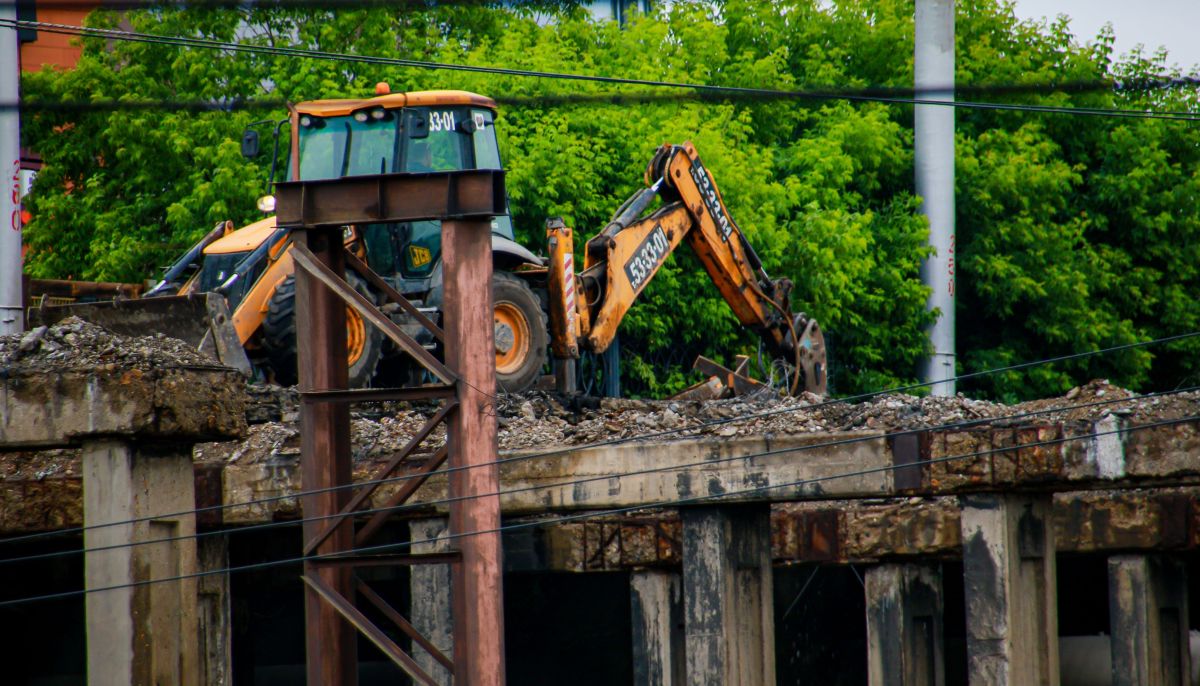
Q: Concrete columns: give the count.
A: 8